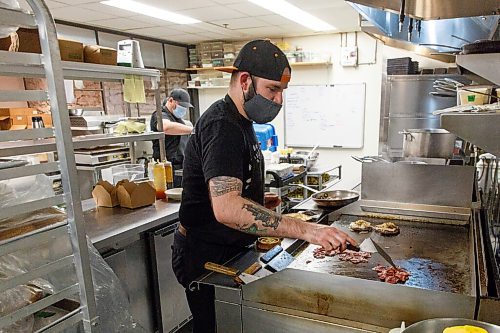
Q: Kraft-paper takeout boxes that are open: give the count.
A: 2